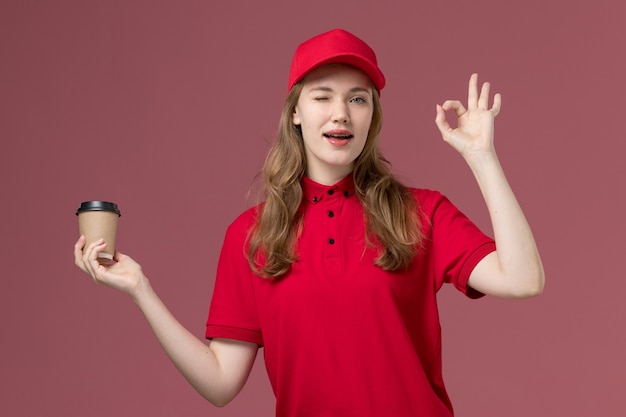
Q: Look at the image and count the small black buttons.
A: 5